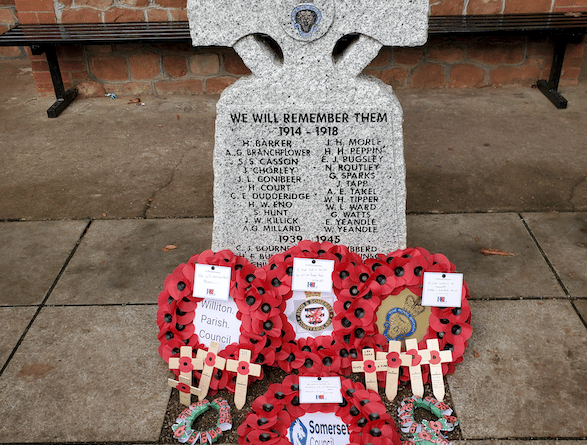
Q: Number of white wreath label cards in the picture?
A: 4